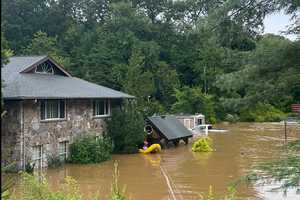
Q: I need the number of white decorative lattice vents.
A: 1